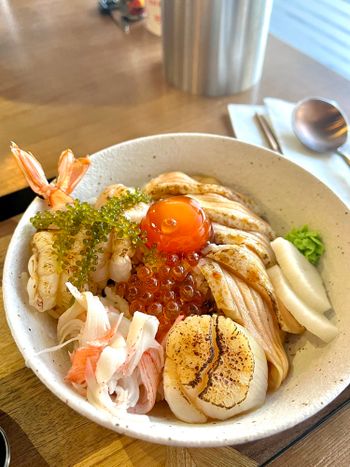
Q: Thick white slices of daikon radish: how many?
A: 2